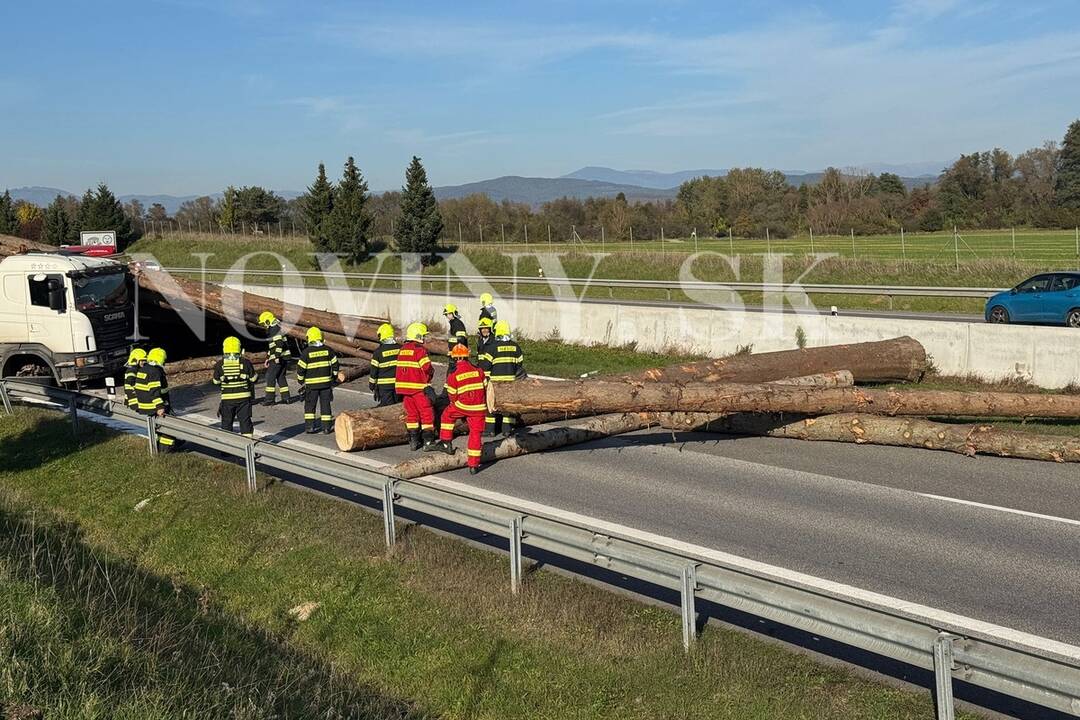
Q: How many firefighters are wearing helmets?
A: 12